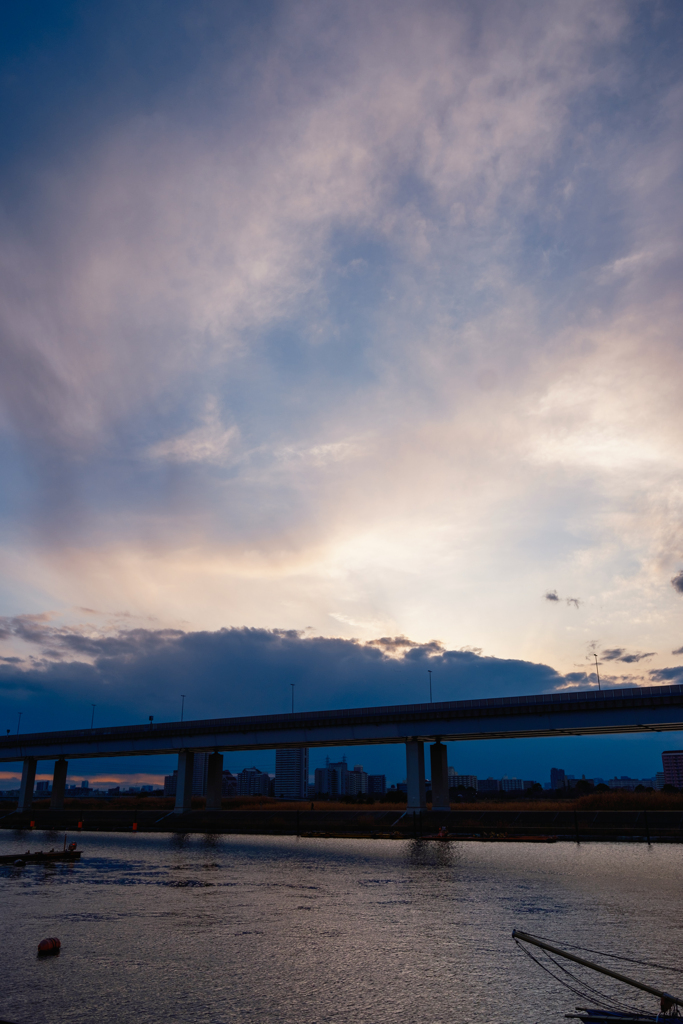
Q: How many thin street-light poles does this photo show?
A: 6